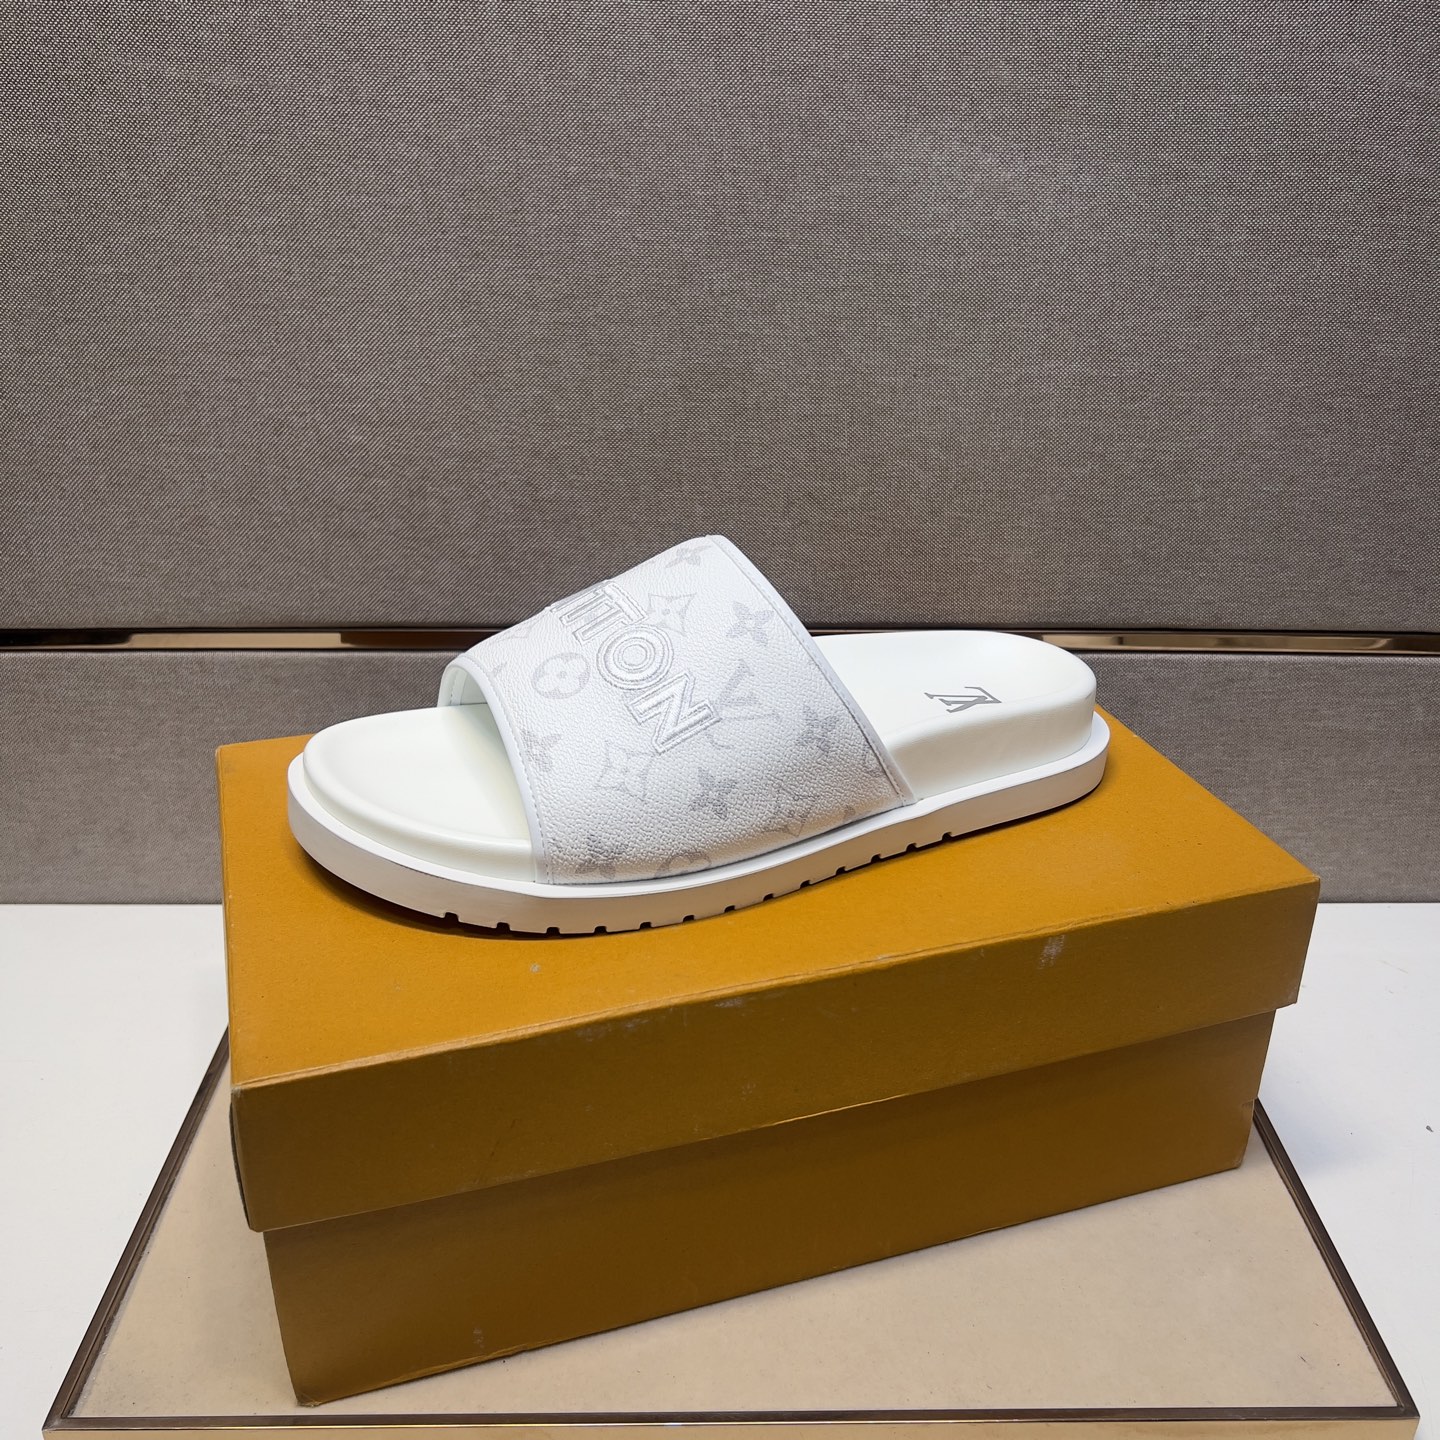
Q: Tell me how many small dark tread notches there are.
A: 13